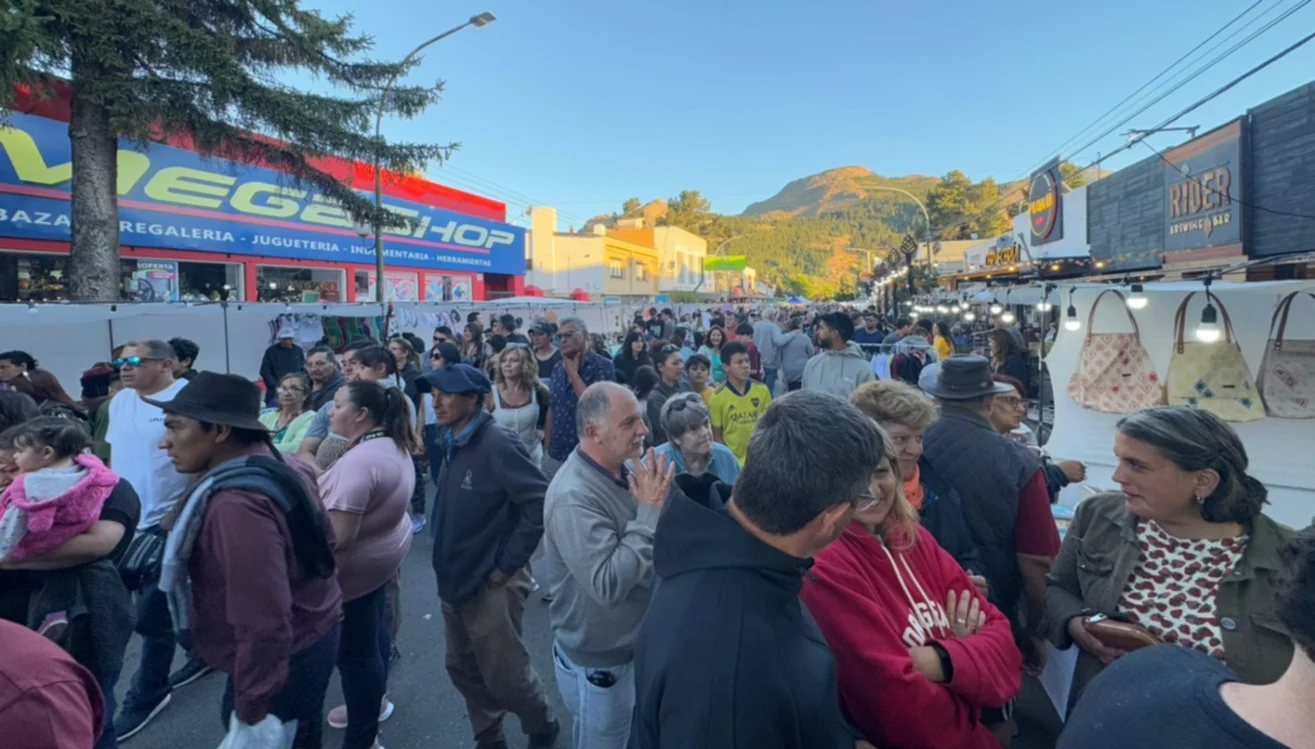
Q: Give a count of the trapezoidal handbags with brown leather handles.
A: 3